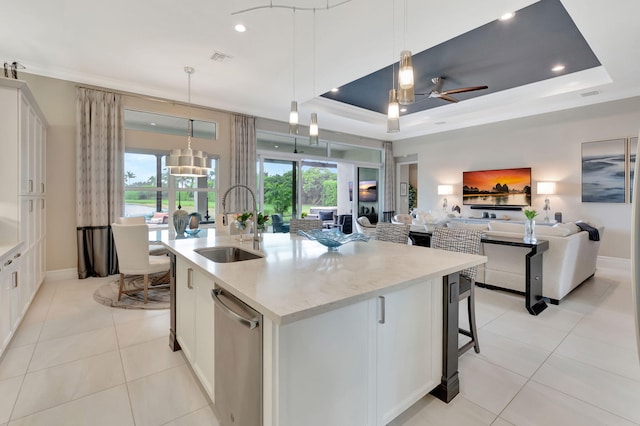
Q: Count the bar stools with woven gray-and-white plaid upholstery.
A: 3